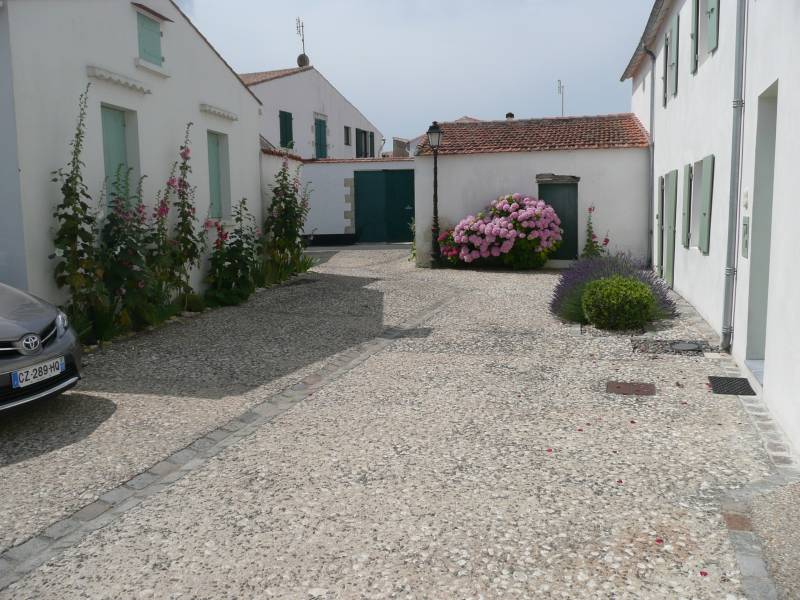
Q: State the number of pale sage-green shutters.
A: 11